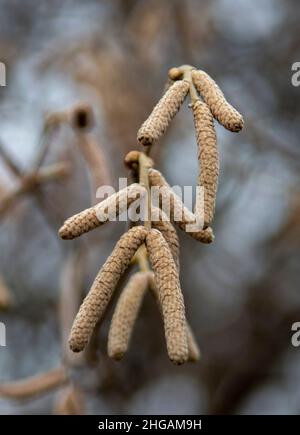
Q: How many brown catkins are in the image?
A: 10